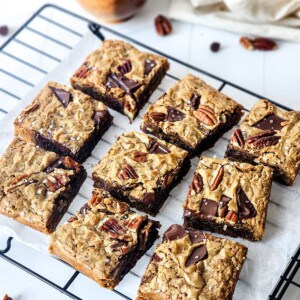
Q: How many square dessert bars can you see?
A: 9